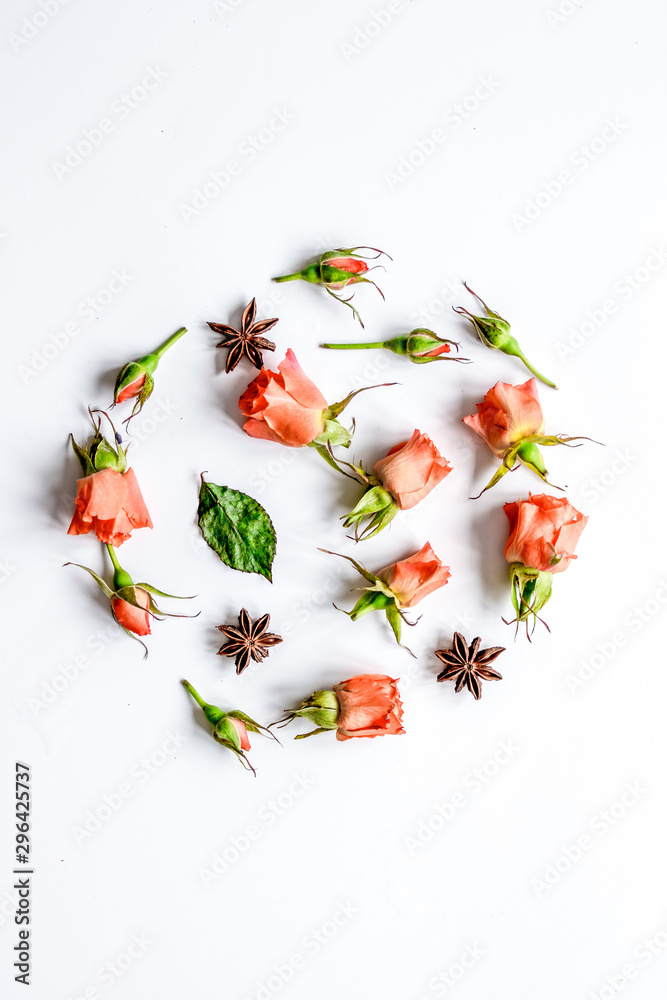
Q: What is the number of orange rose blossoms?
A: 7